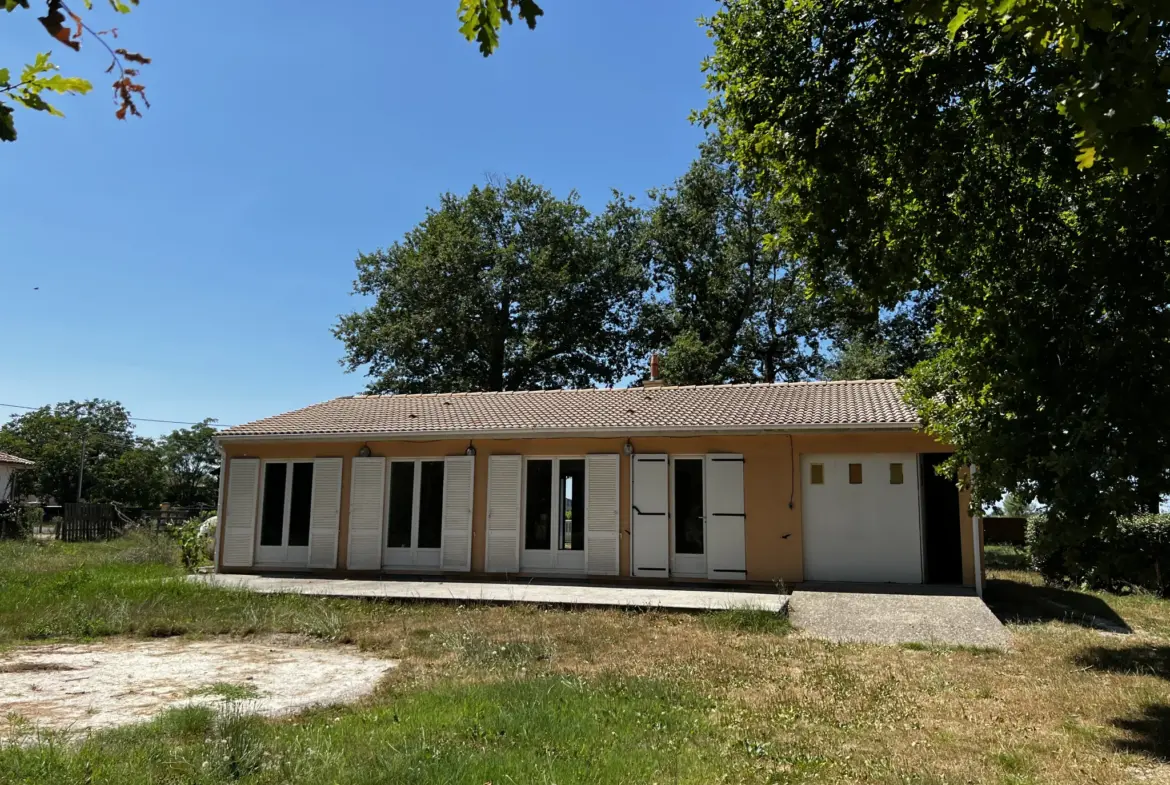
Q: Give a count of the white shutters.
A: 8